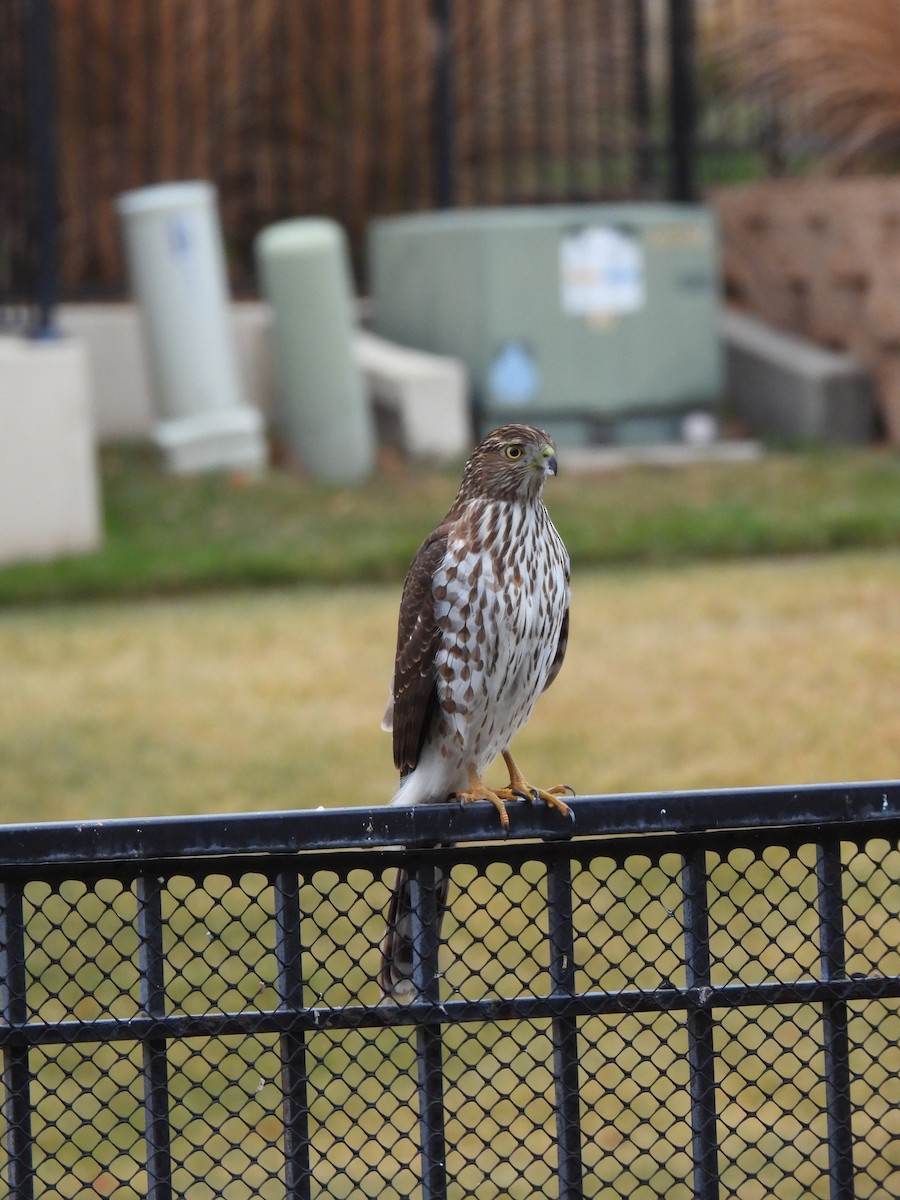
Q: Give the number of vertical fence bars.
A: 7